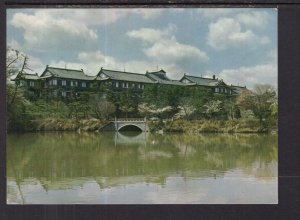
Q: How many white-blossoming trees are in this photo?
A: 3